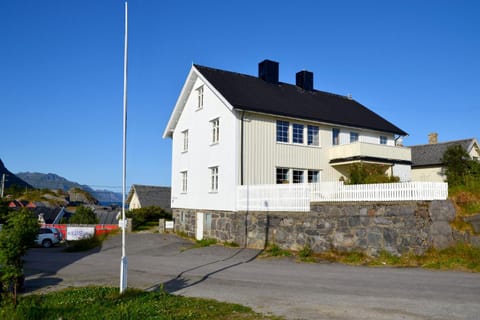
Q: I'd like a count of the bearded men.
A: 0